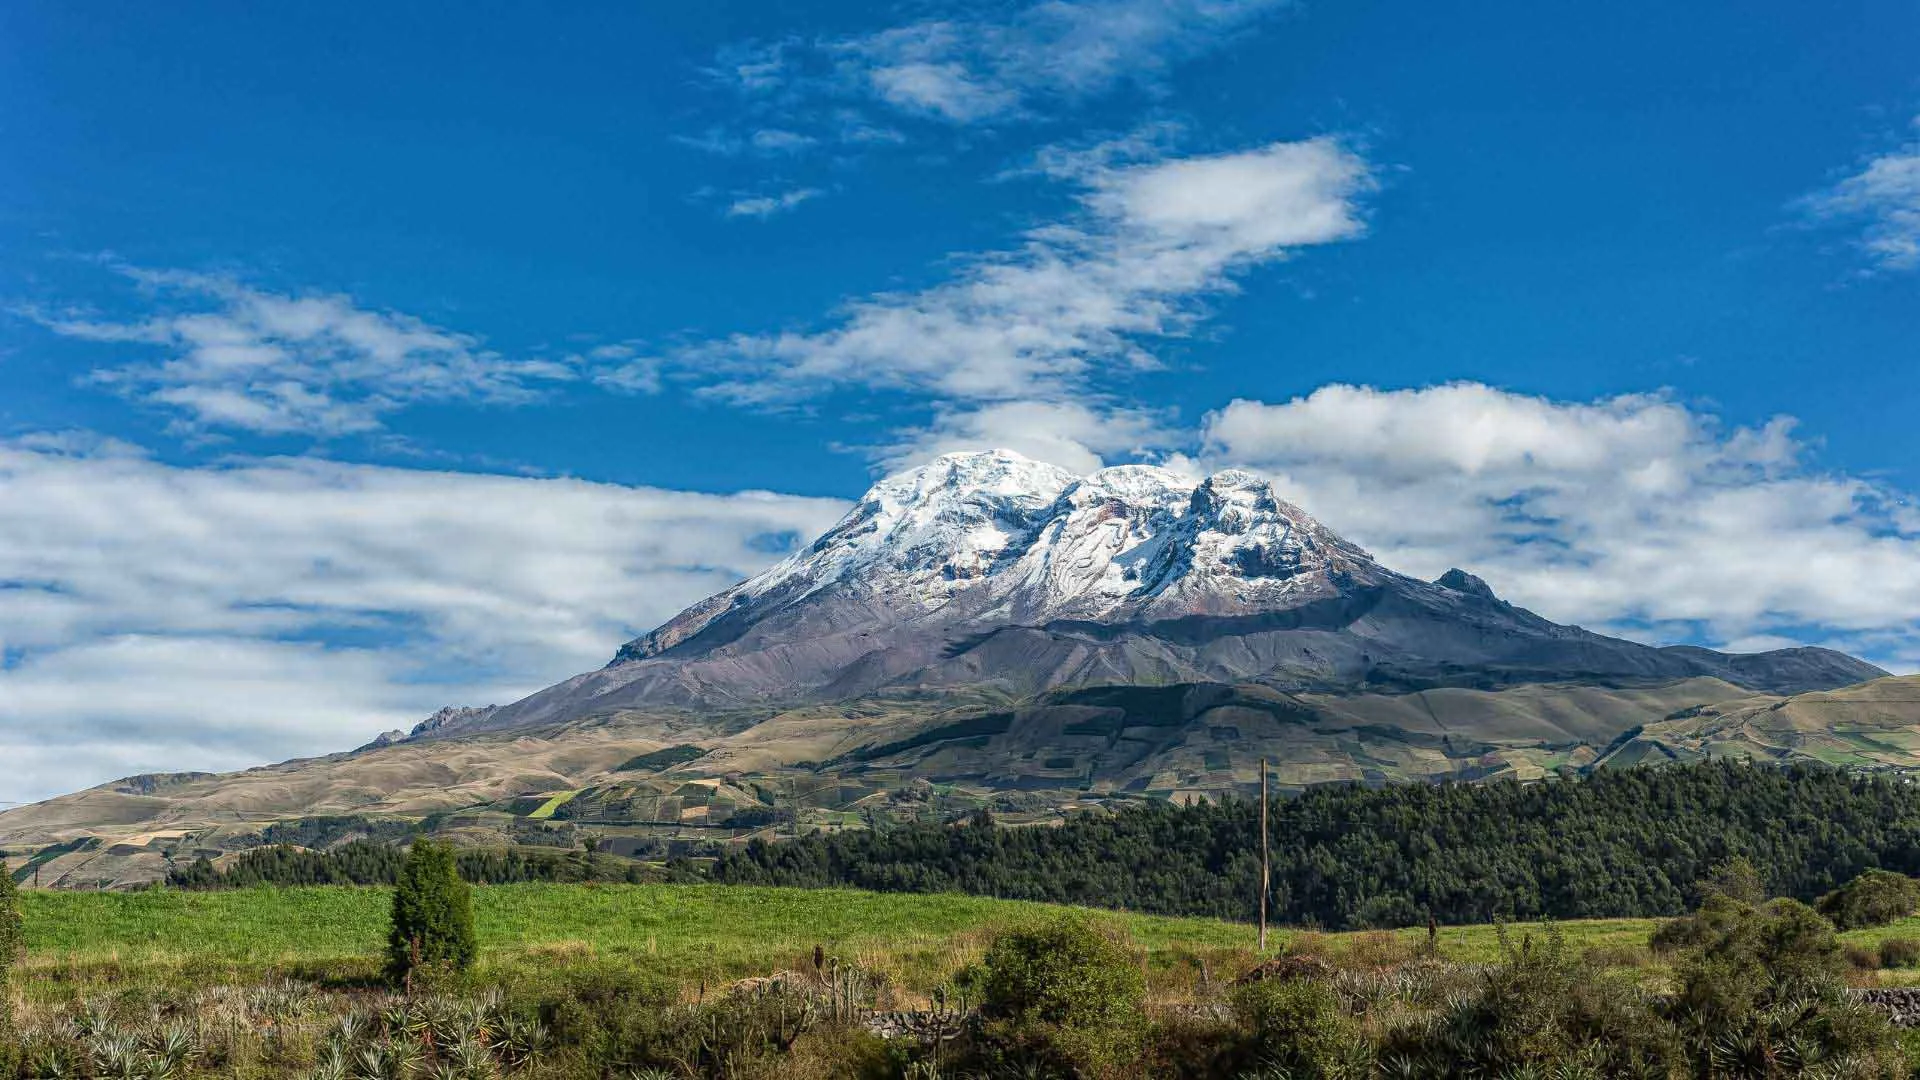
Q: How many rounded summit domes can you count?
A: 3